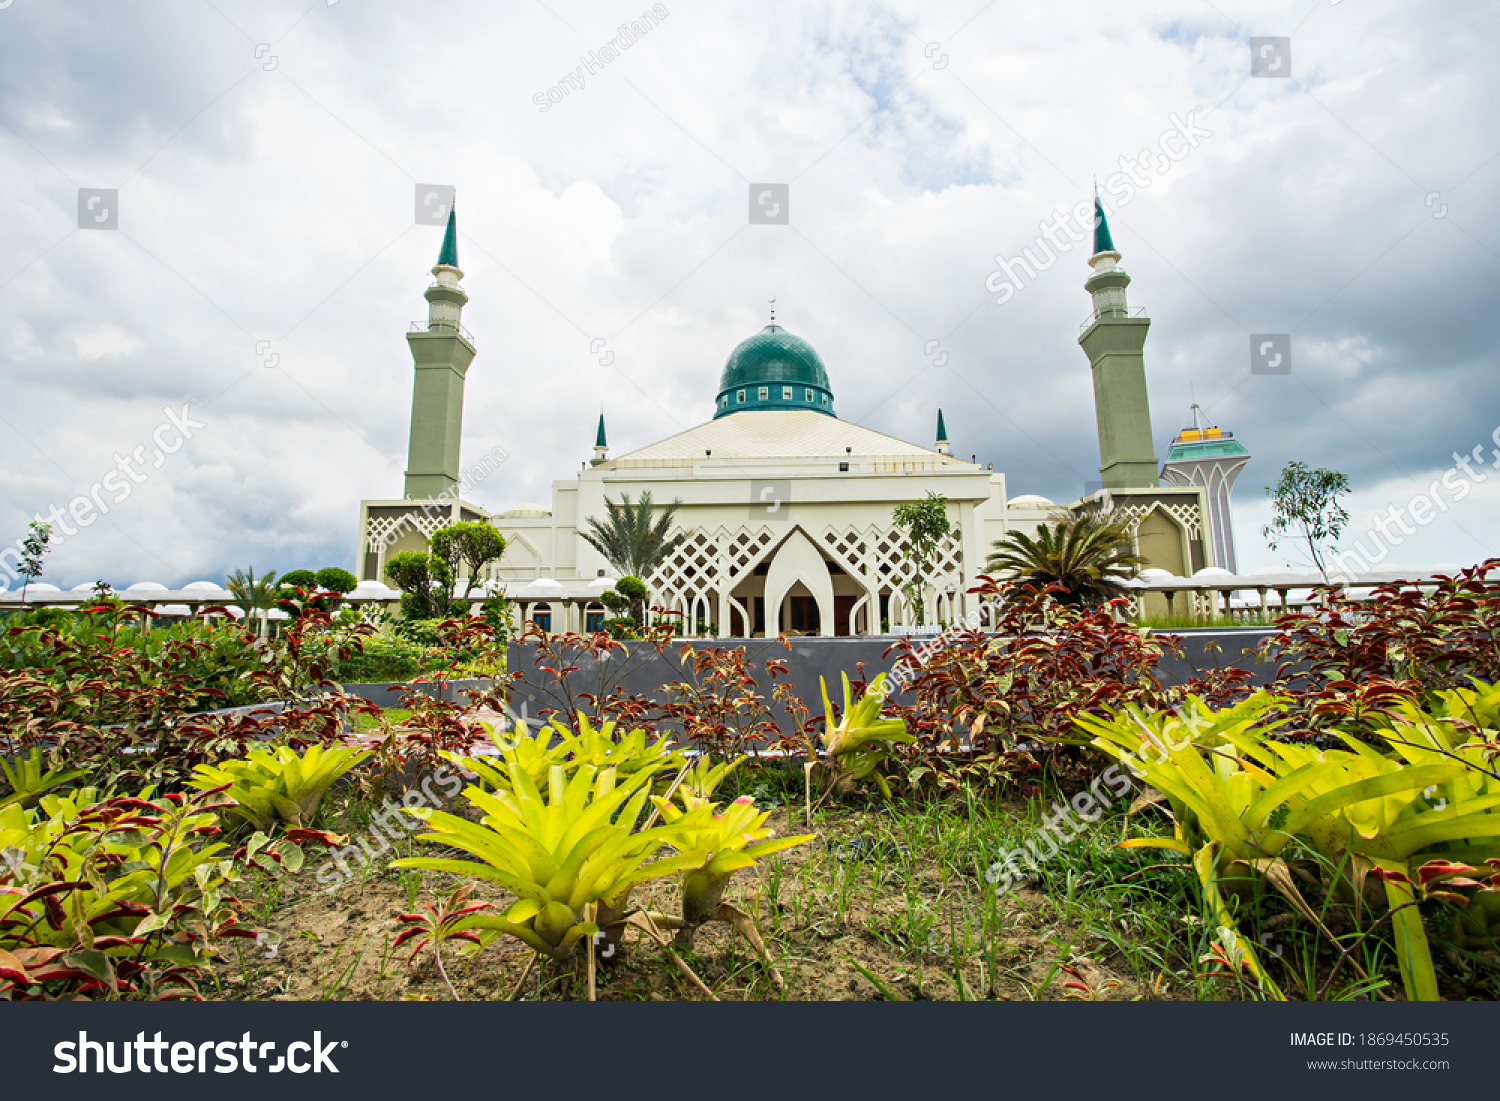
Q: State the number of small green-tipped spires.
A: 2